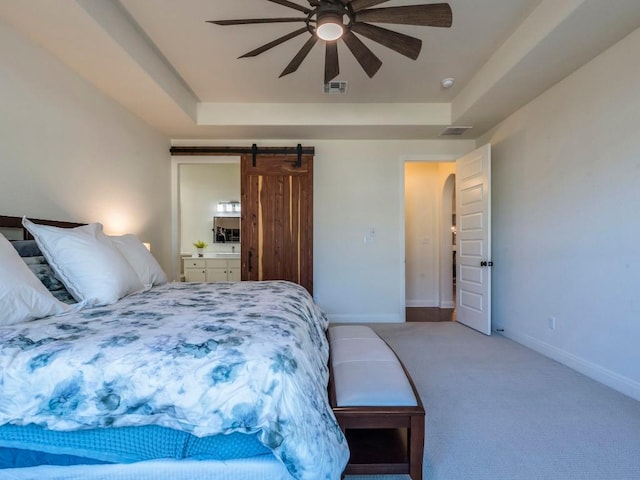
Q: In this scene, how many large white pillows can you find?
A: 3